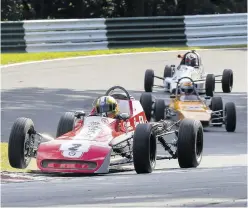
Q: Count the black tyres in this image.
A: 12